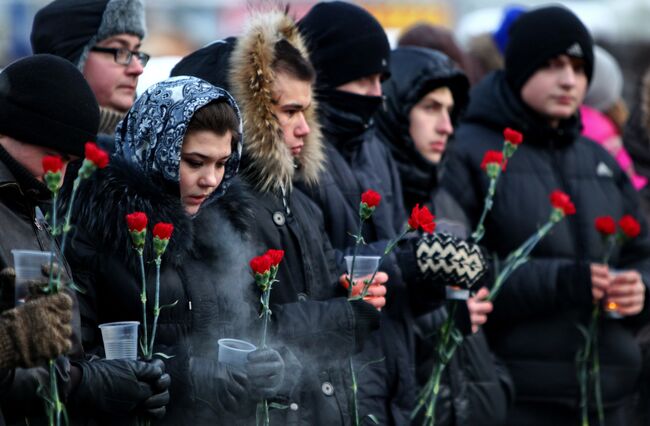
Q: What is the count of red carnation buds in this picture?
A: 13